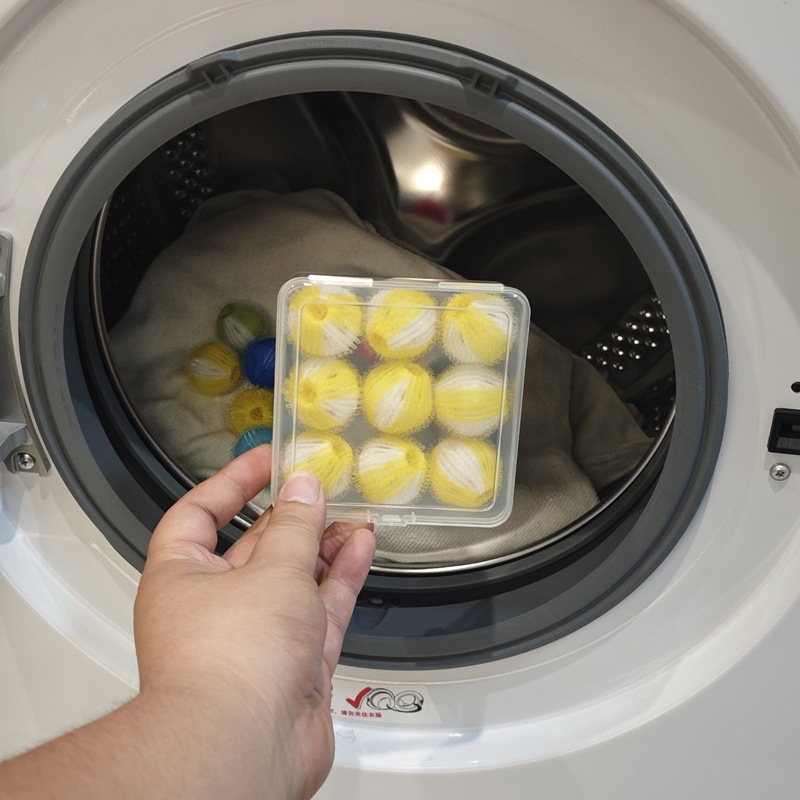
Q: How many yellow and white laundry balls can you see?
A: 10